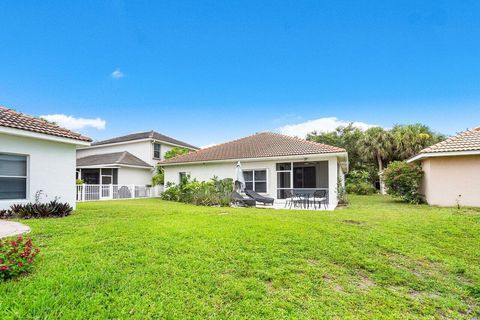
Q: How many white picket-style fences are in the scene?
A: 1